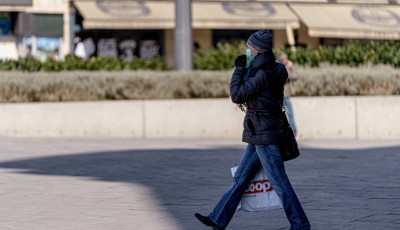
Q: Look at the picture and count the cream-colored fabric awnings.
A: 3